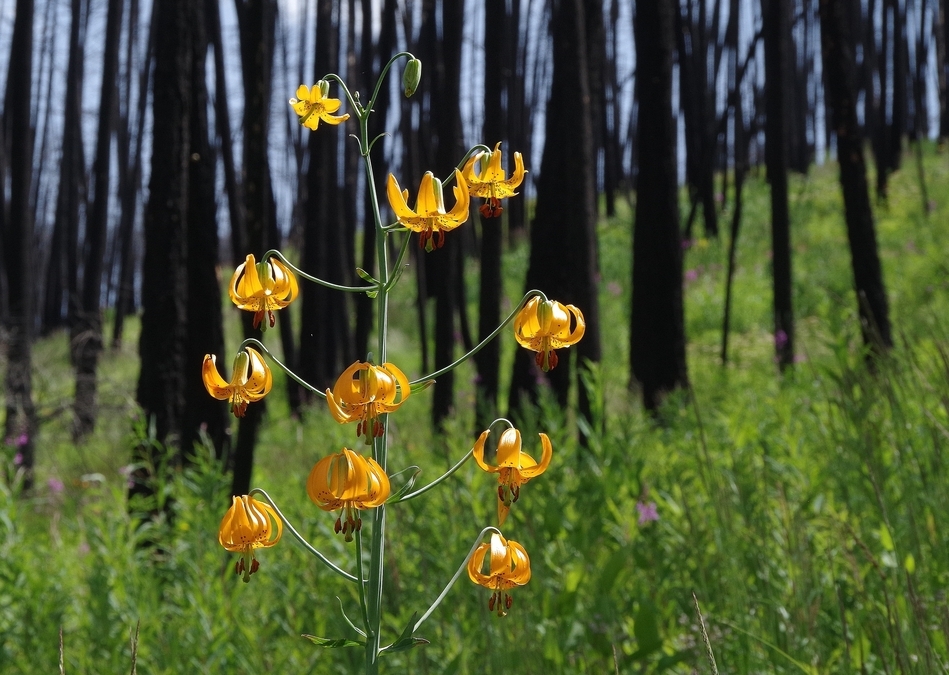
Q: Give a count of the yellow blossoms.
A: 11